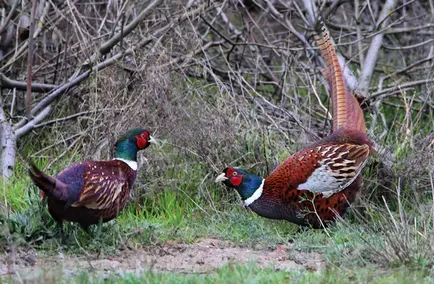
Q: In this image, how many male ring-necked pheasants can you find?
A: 2